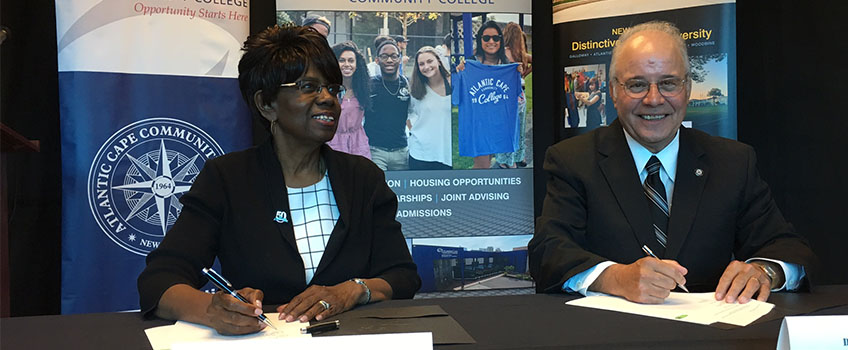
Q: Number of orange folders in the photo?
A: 0